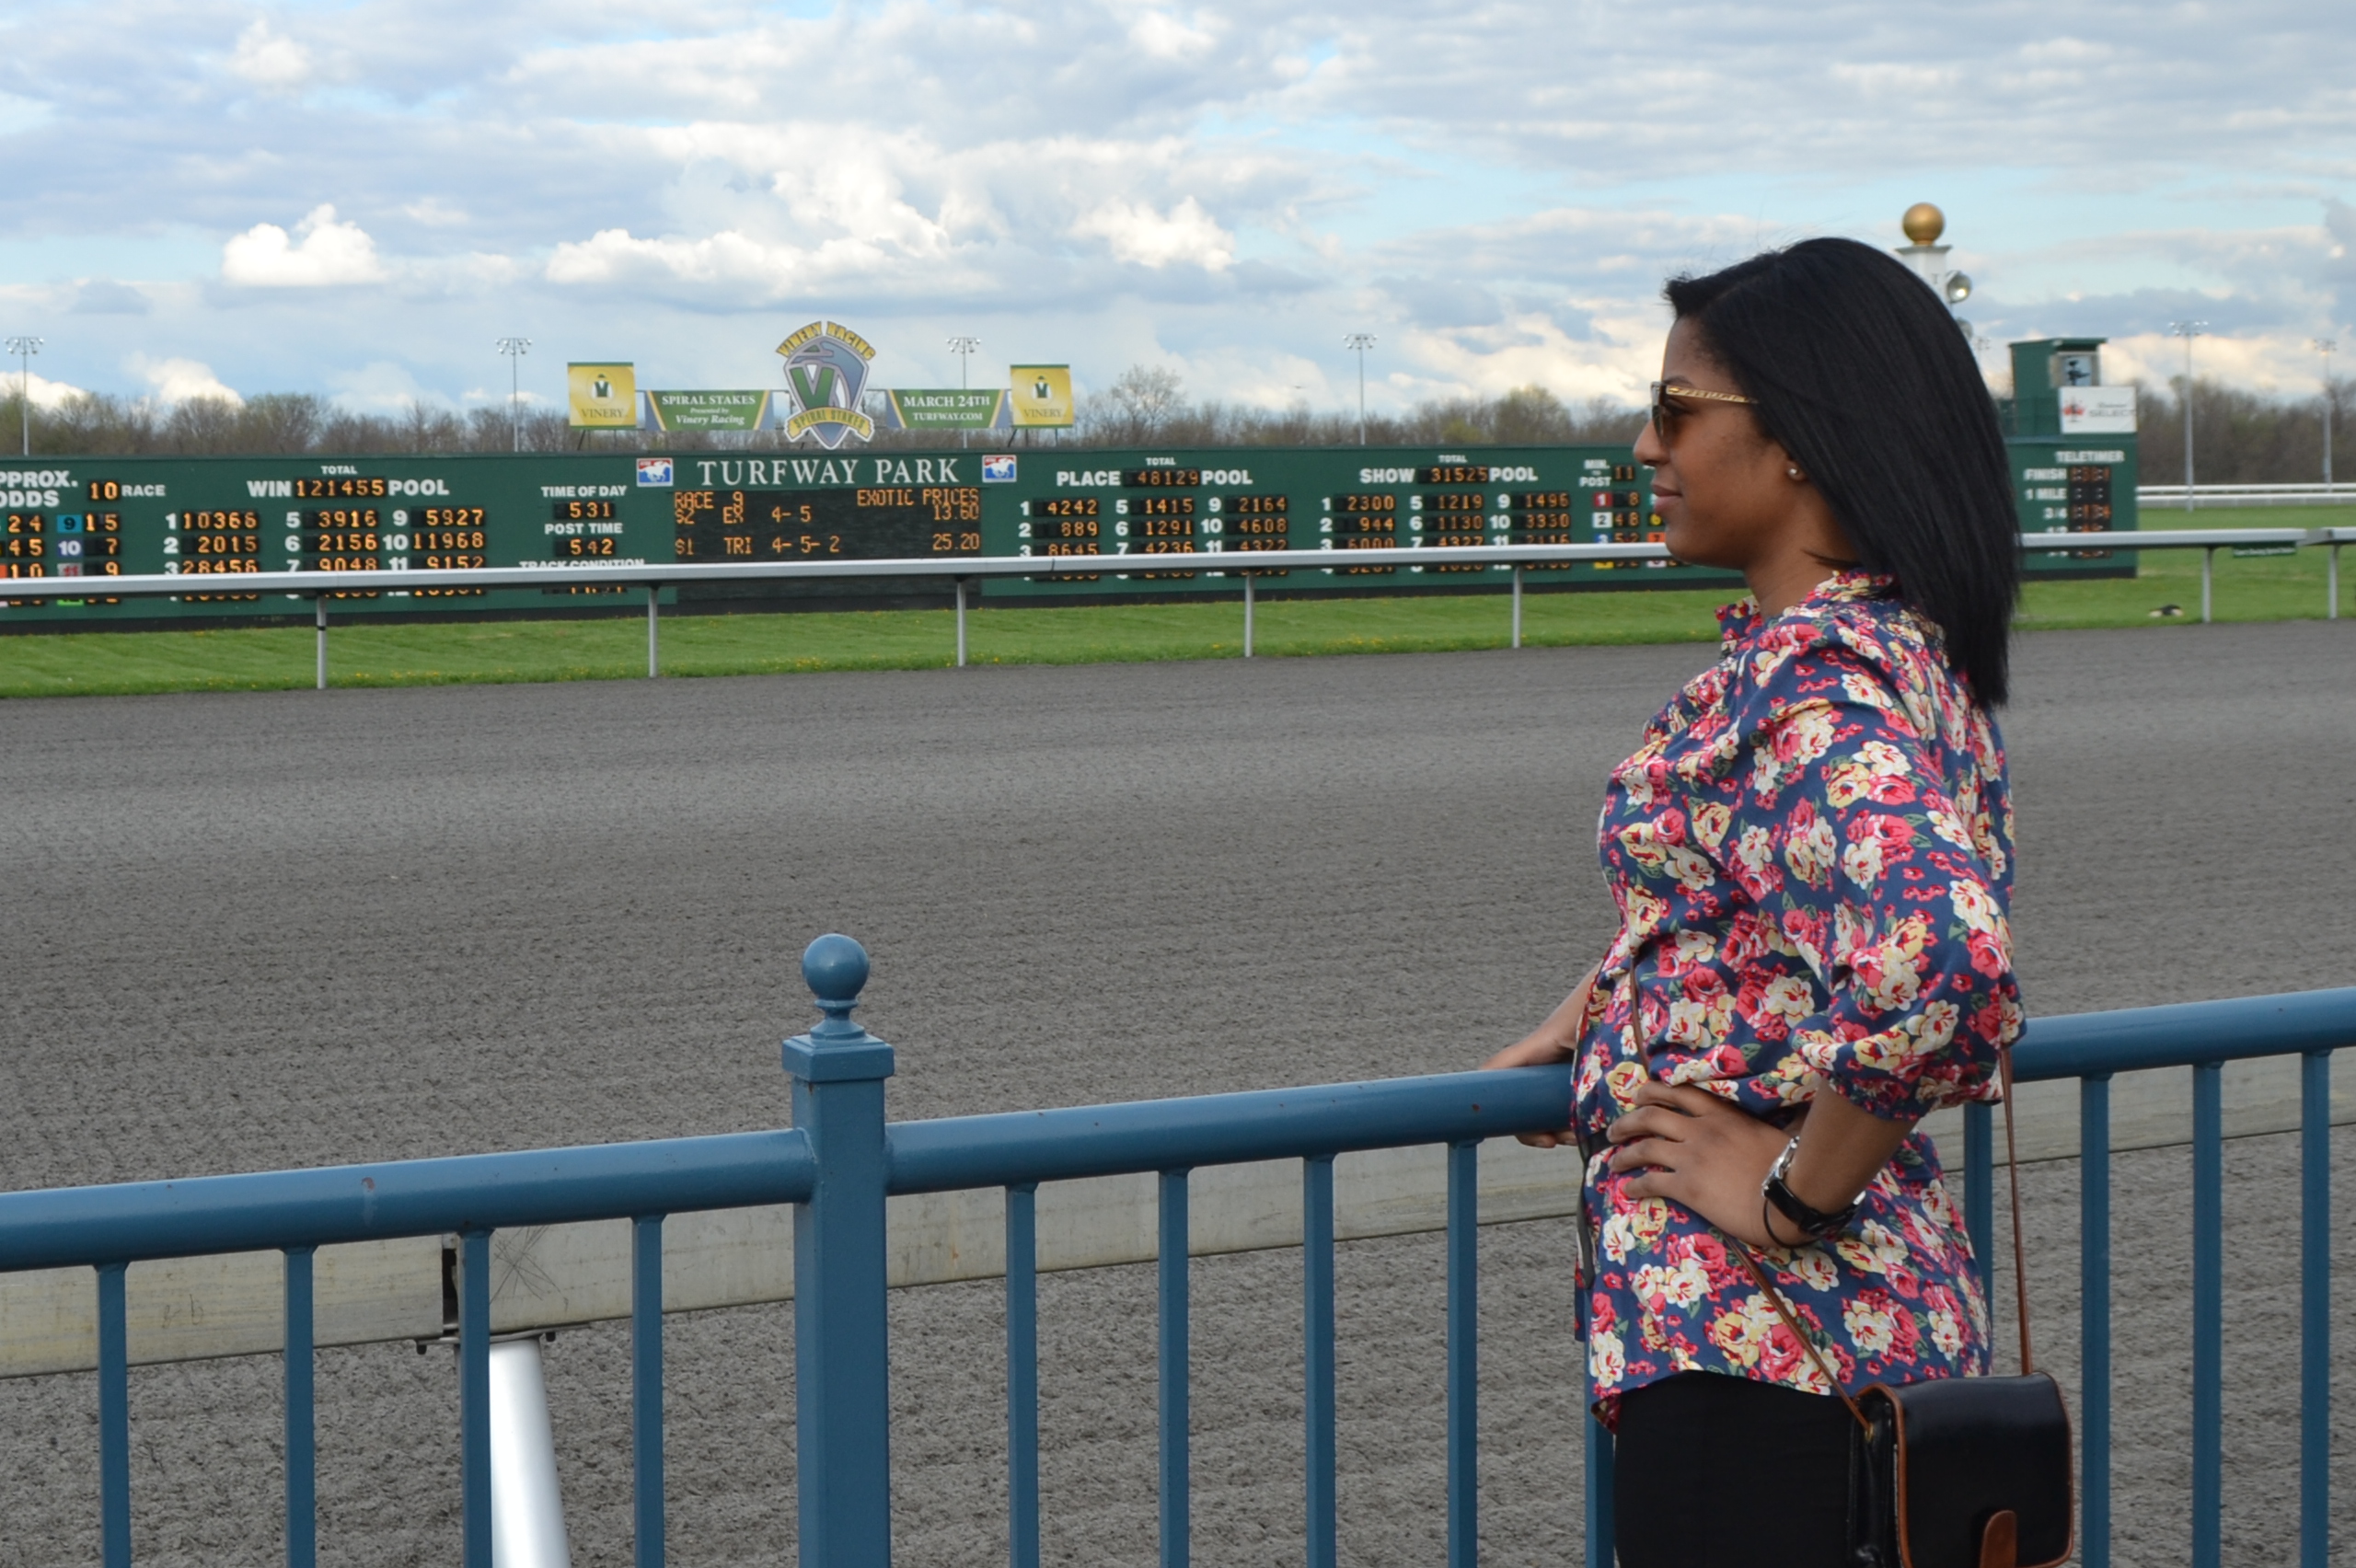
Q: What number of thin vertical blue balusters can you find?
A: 13